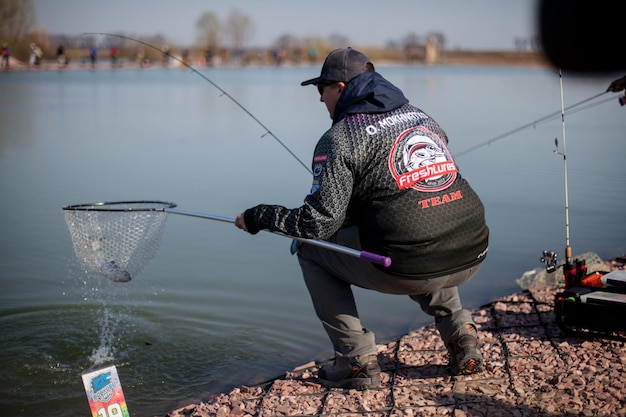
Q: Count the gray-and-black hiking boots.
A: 2